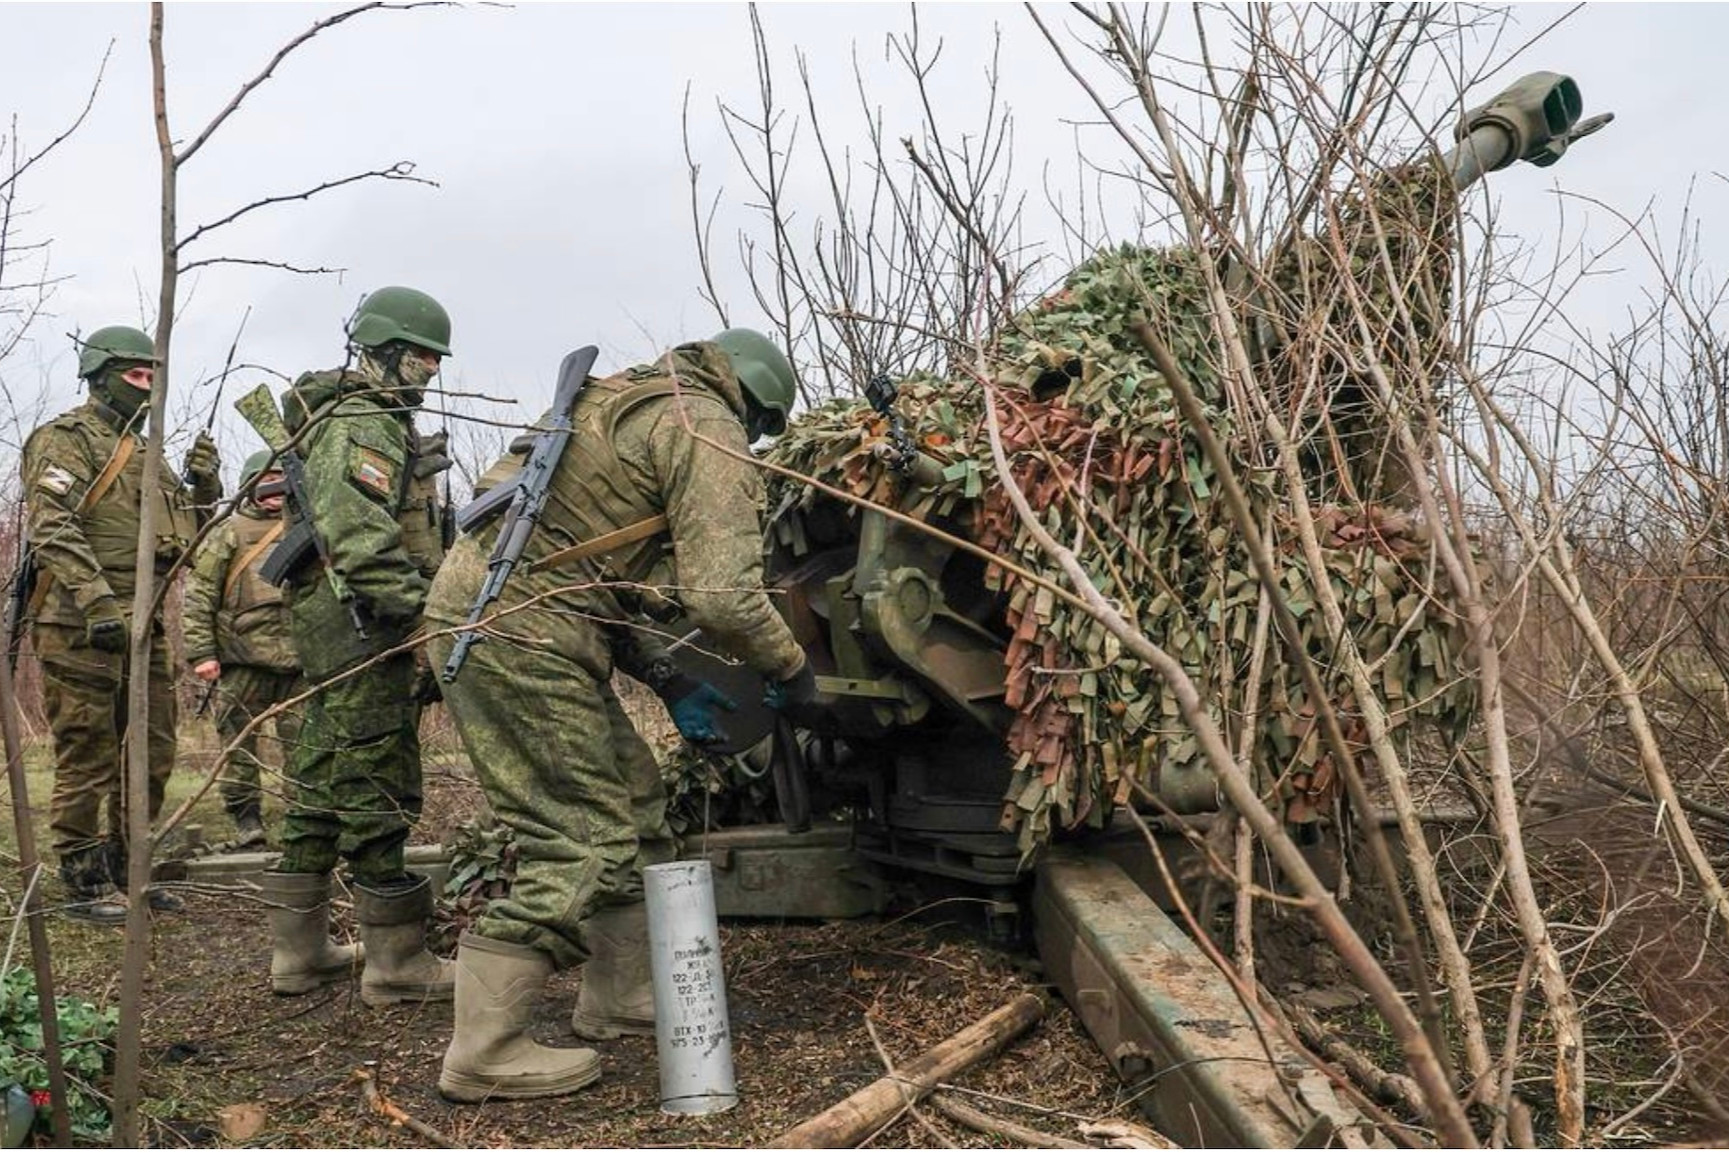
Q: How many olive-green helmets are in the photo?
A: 4